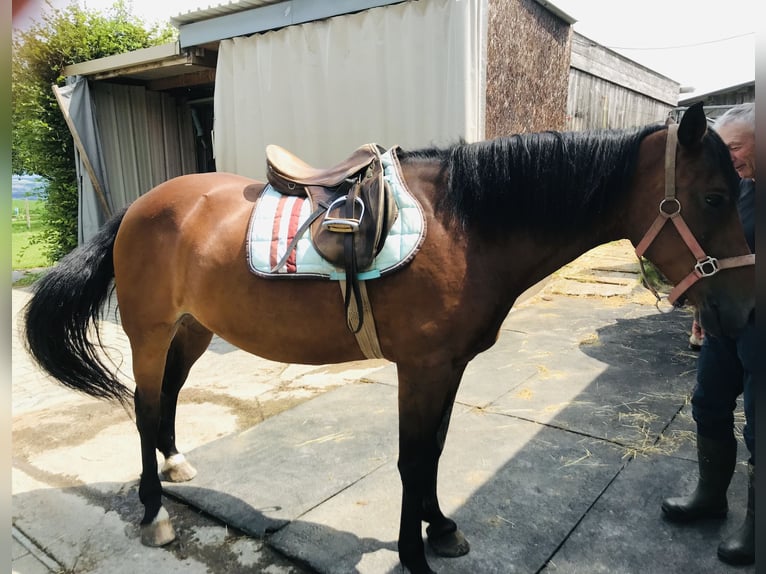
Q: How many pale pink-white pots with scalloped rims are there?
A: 0